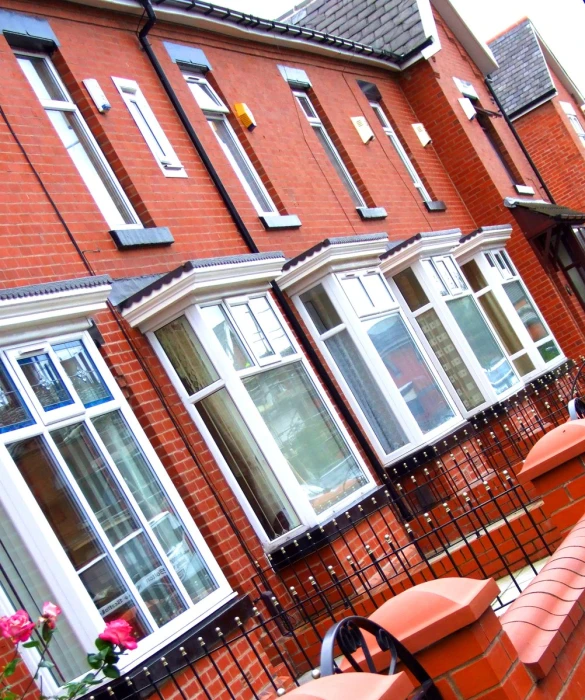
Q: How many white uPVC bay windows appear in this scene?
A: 5